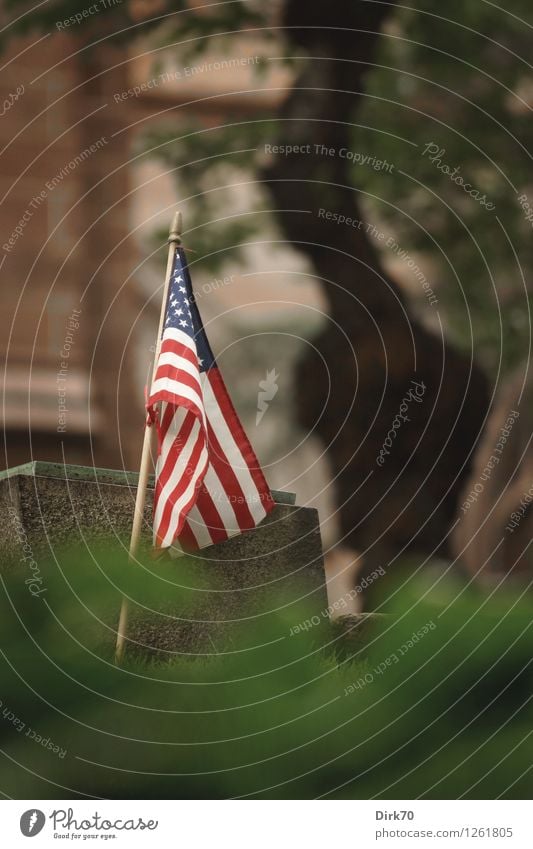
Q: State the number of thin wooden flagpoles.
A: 1